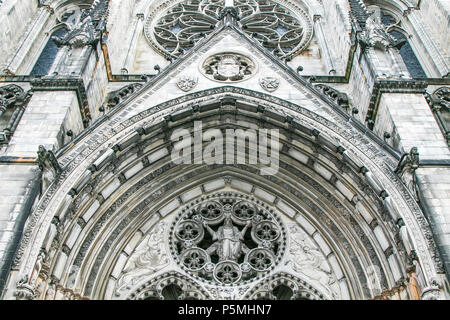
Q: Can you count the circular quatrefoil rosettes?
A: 7